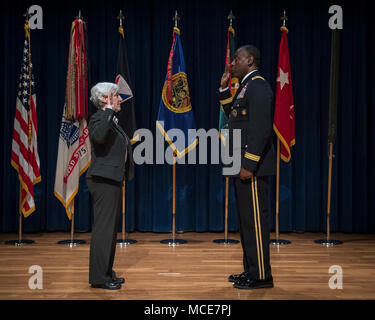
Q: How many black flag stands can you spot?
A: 7